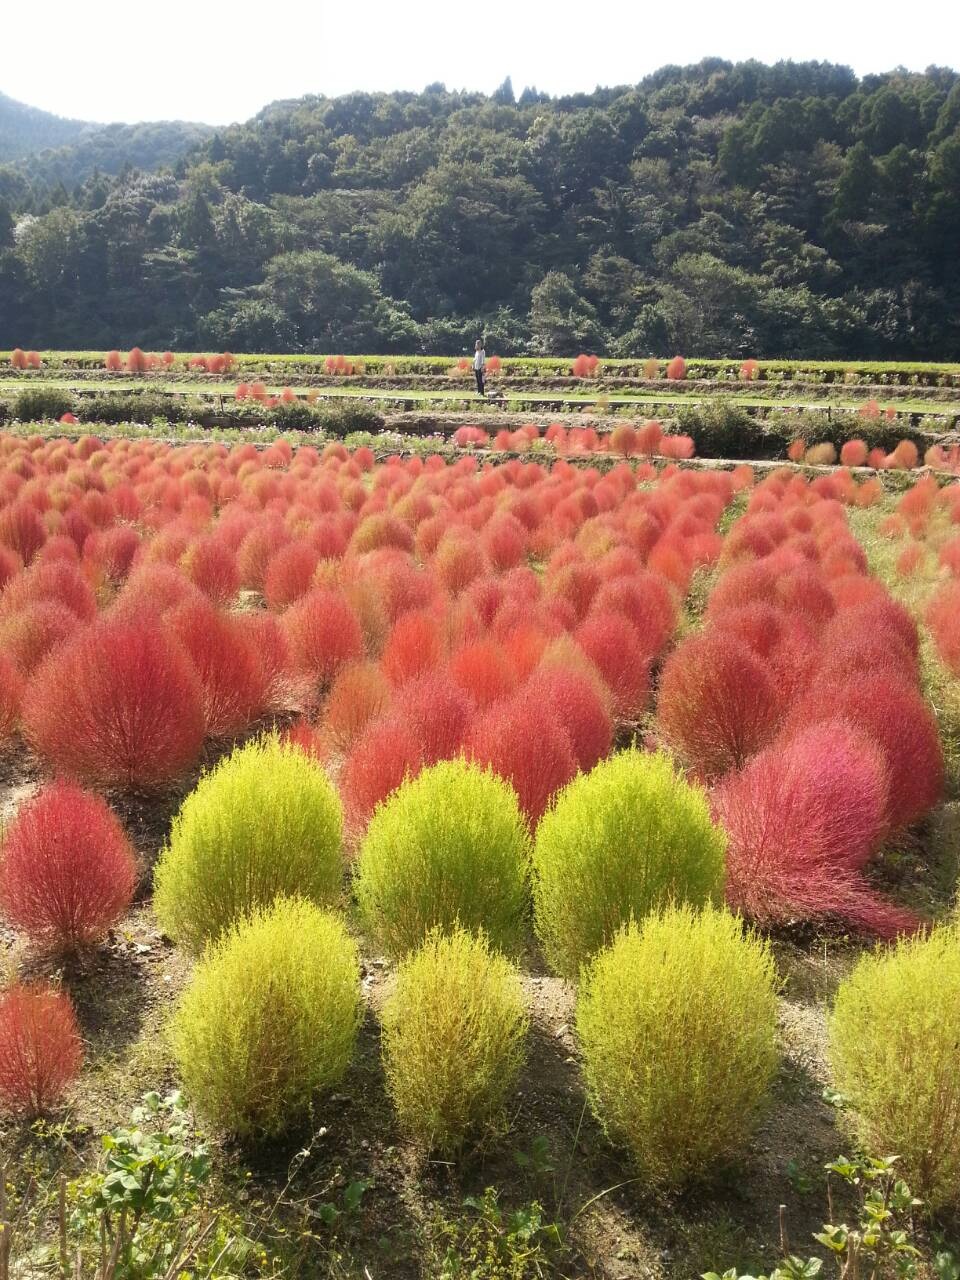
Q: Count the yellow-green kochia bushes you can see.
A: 7